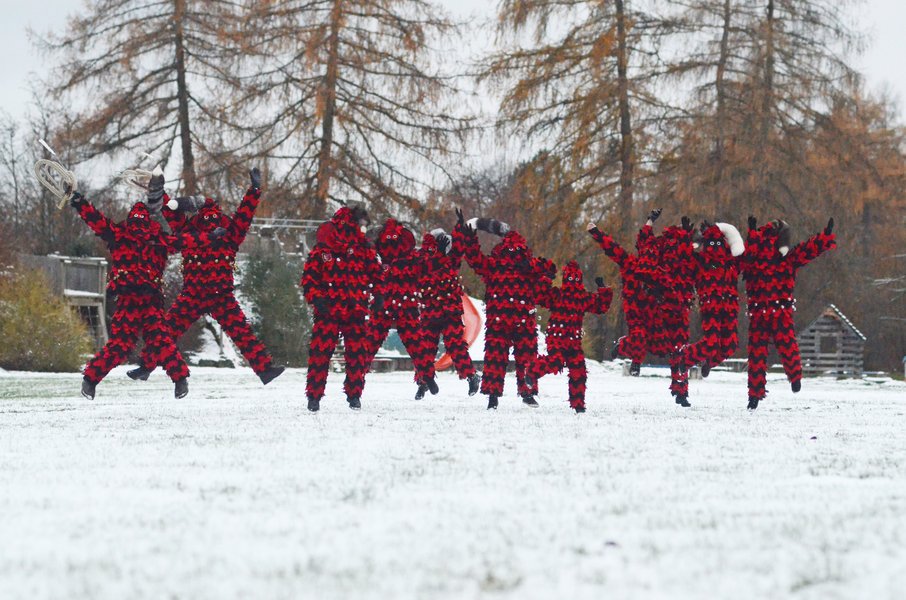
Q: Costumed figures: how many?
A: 11